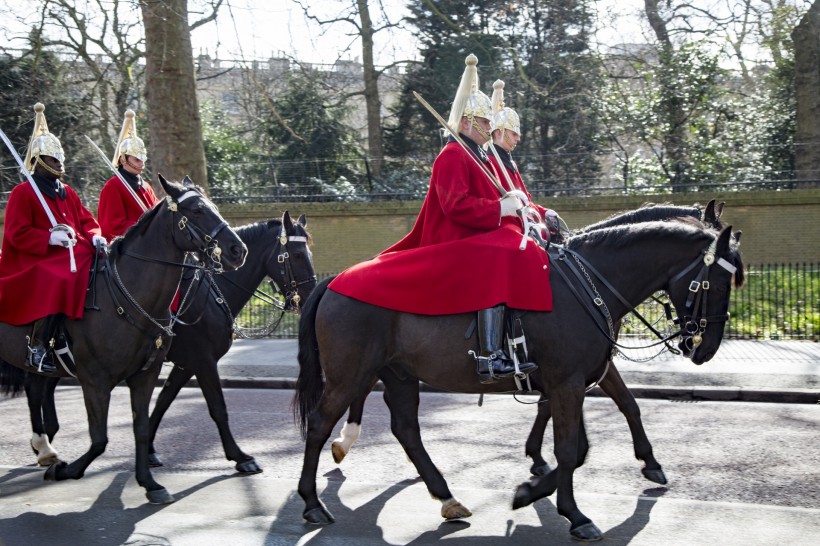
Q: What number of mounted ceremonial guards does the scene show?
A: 4